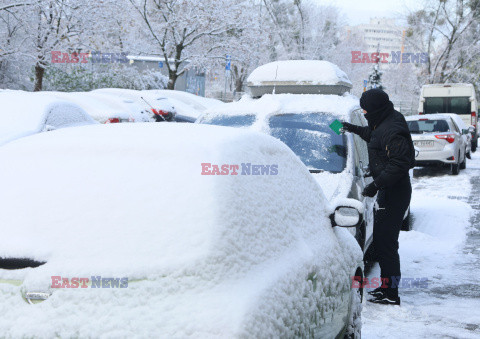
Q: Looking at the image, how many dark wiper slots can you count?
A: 1